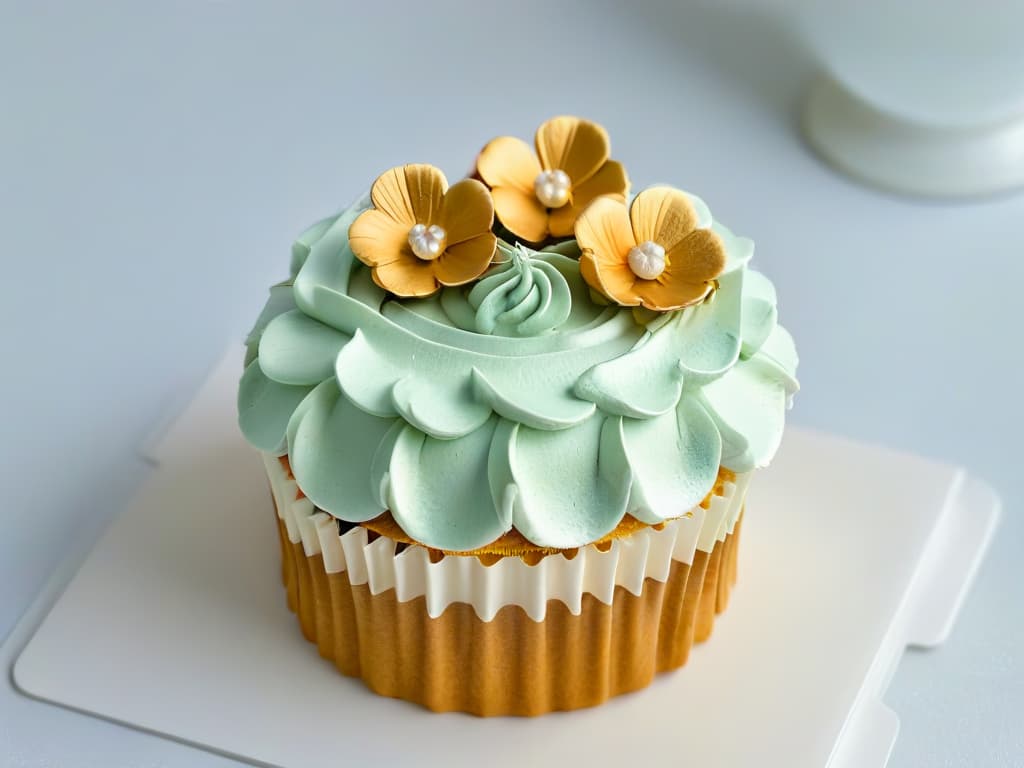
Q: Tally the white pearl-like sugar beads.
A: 3